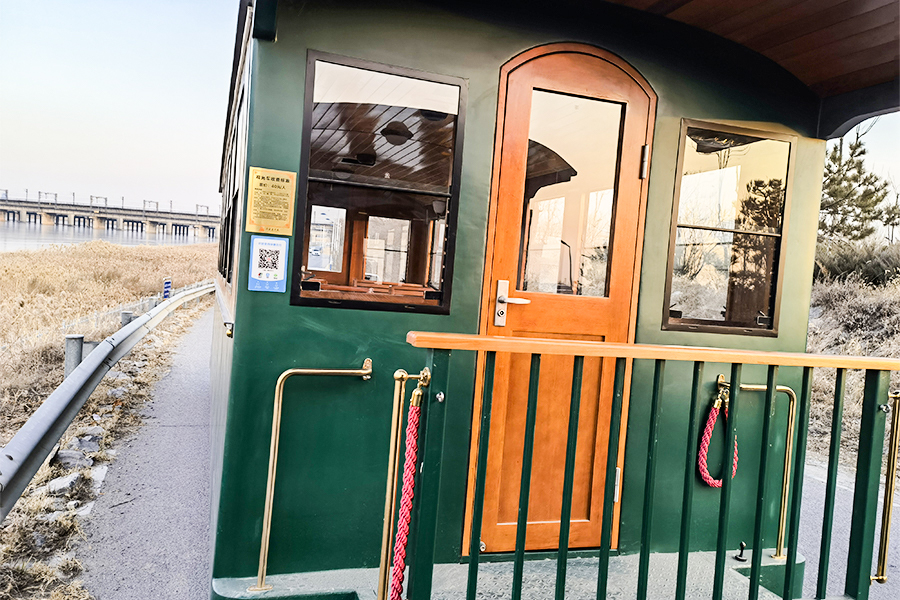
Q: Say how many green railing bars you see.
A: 12